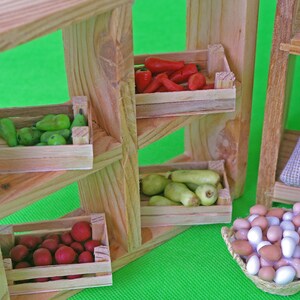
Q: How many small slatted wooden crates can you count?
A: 4